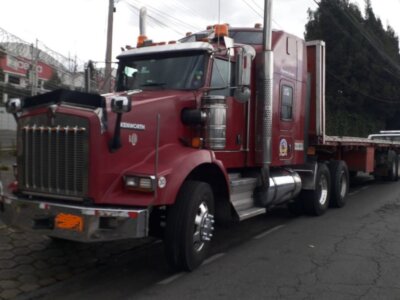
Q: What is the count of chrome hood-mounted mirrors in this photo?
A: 2